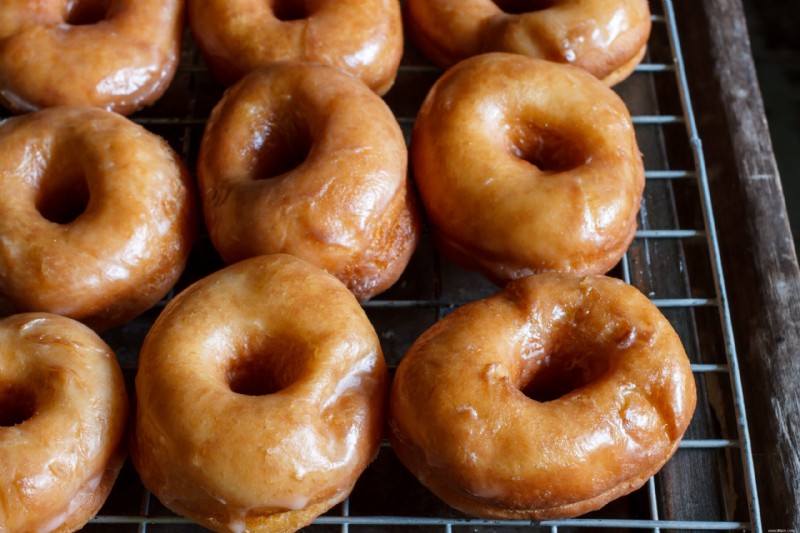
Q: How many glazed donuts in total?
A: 9